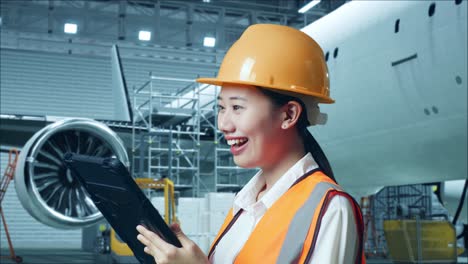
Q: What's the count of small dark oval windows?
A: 5